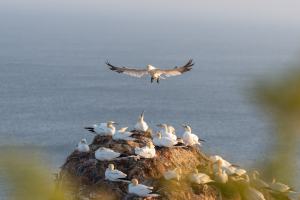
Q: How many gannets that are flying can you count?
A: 1